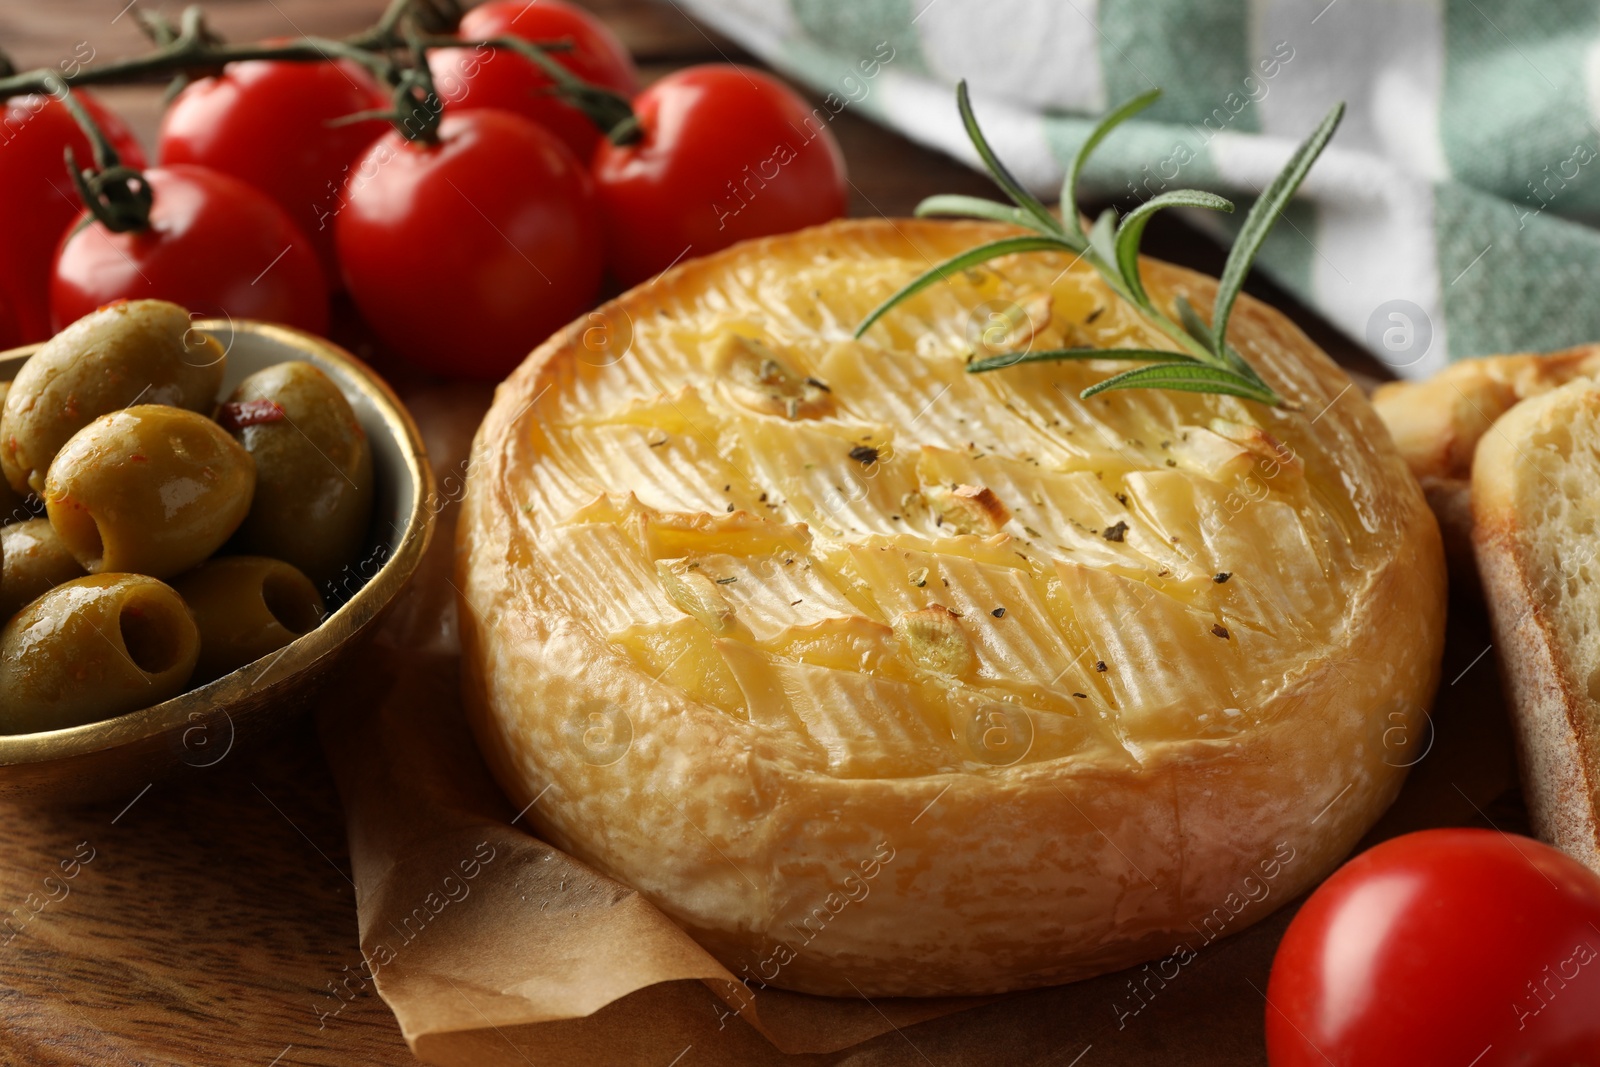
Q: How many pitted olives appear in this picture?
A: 3